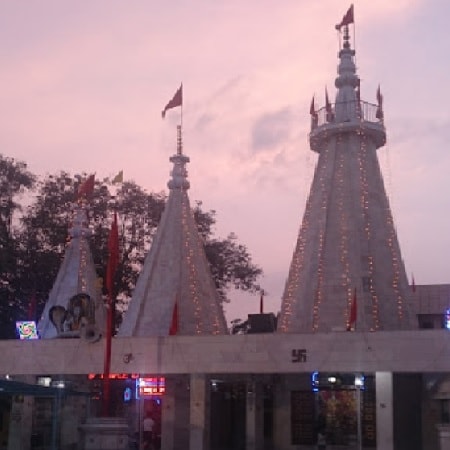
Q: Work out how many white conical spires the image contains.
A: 3